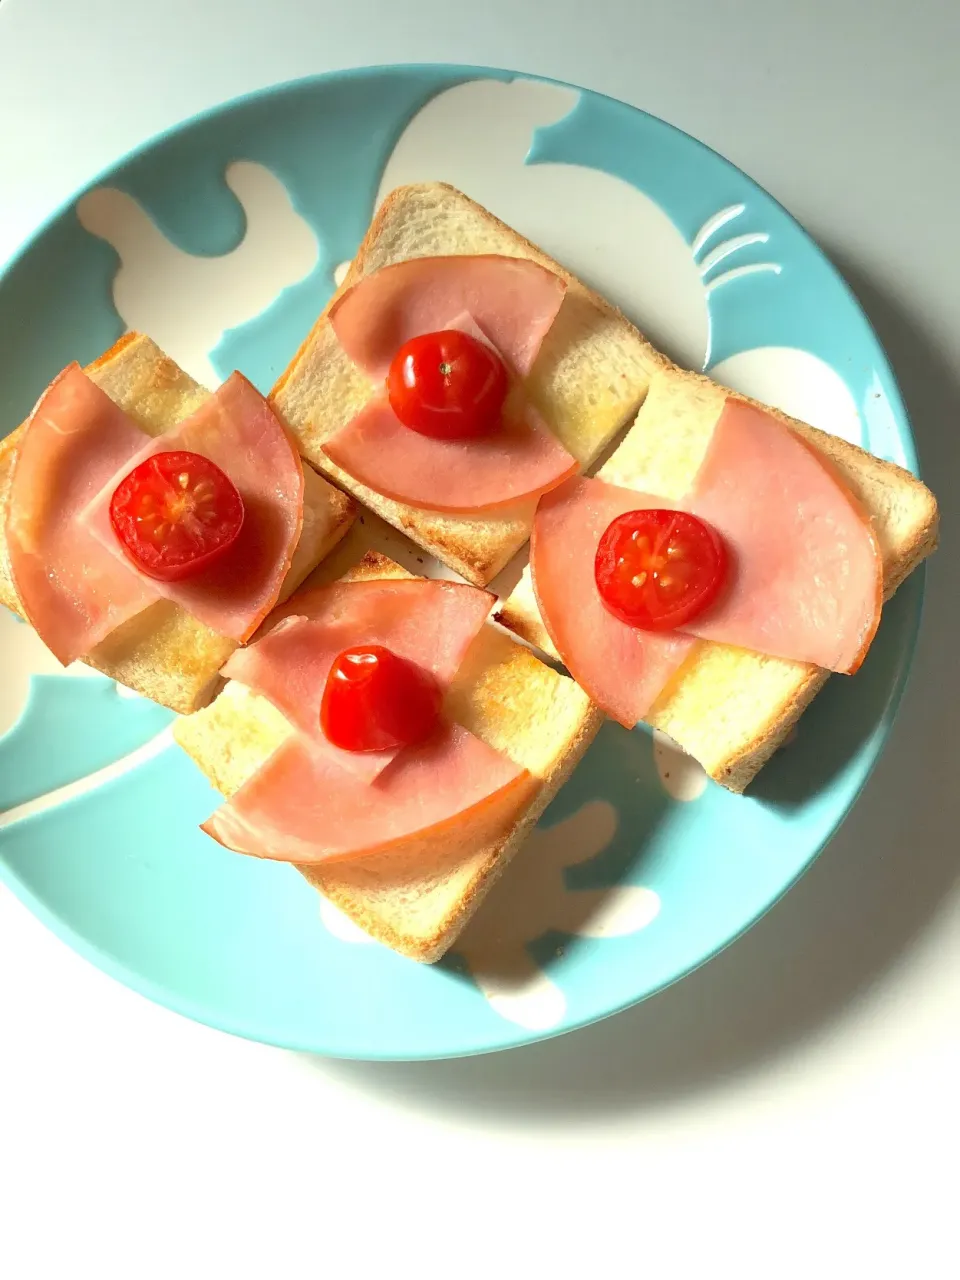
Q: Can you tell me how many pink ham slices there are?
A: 8